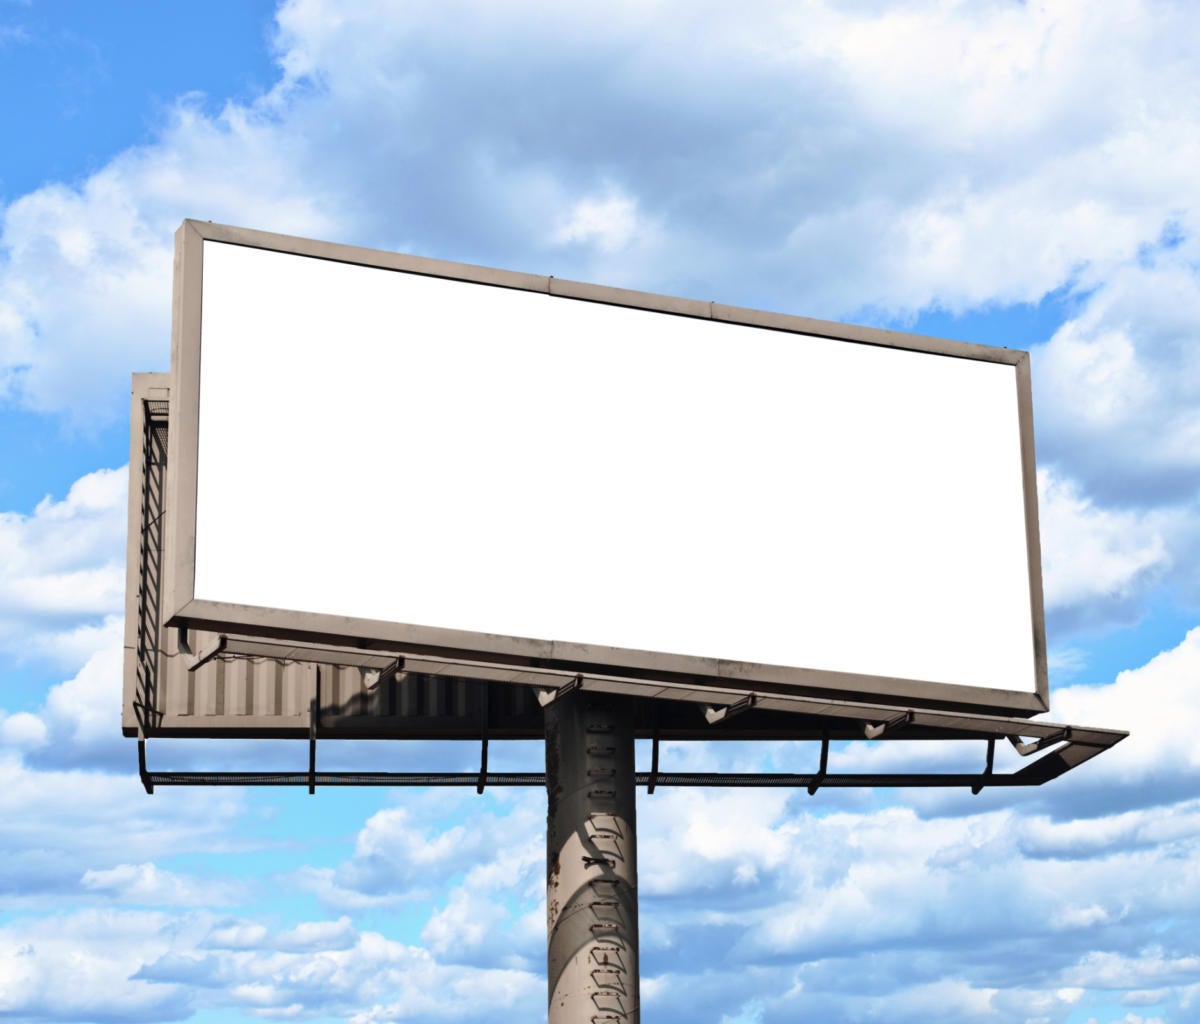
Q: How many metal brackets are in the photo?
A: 12